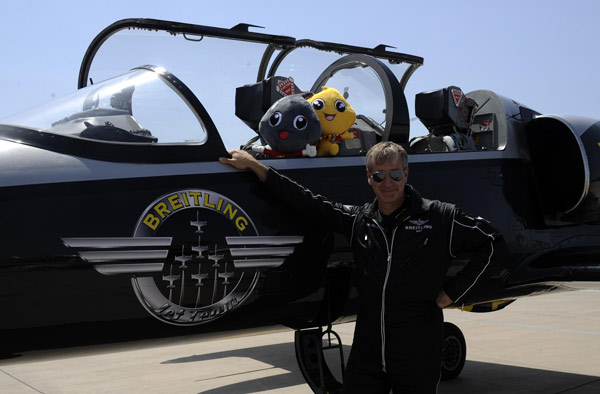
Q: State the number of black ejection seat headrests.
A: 2